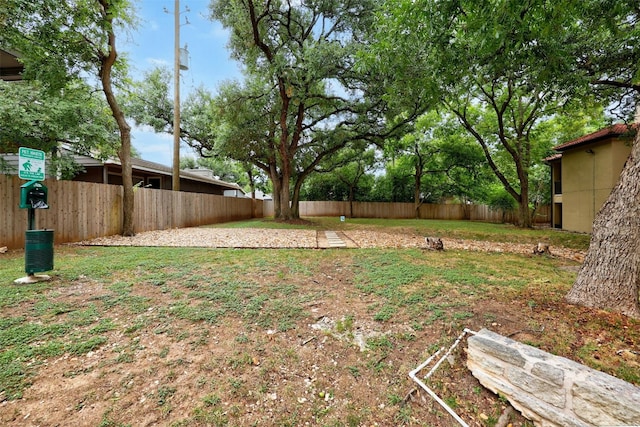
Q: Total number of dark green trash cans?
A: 1